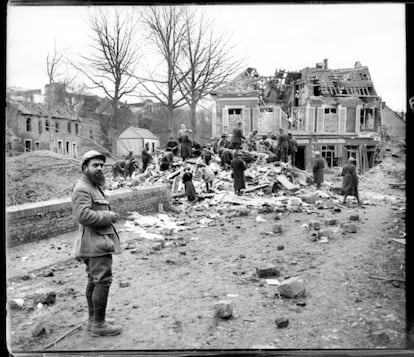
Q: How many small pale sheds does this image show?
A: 1